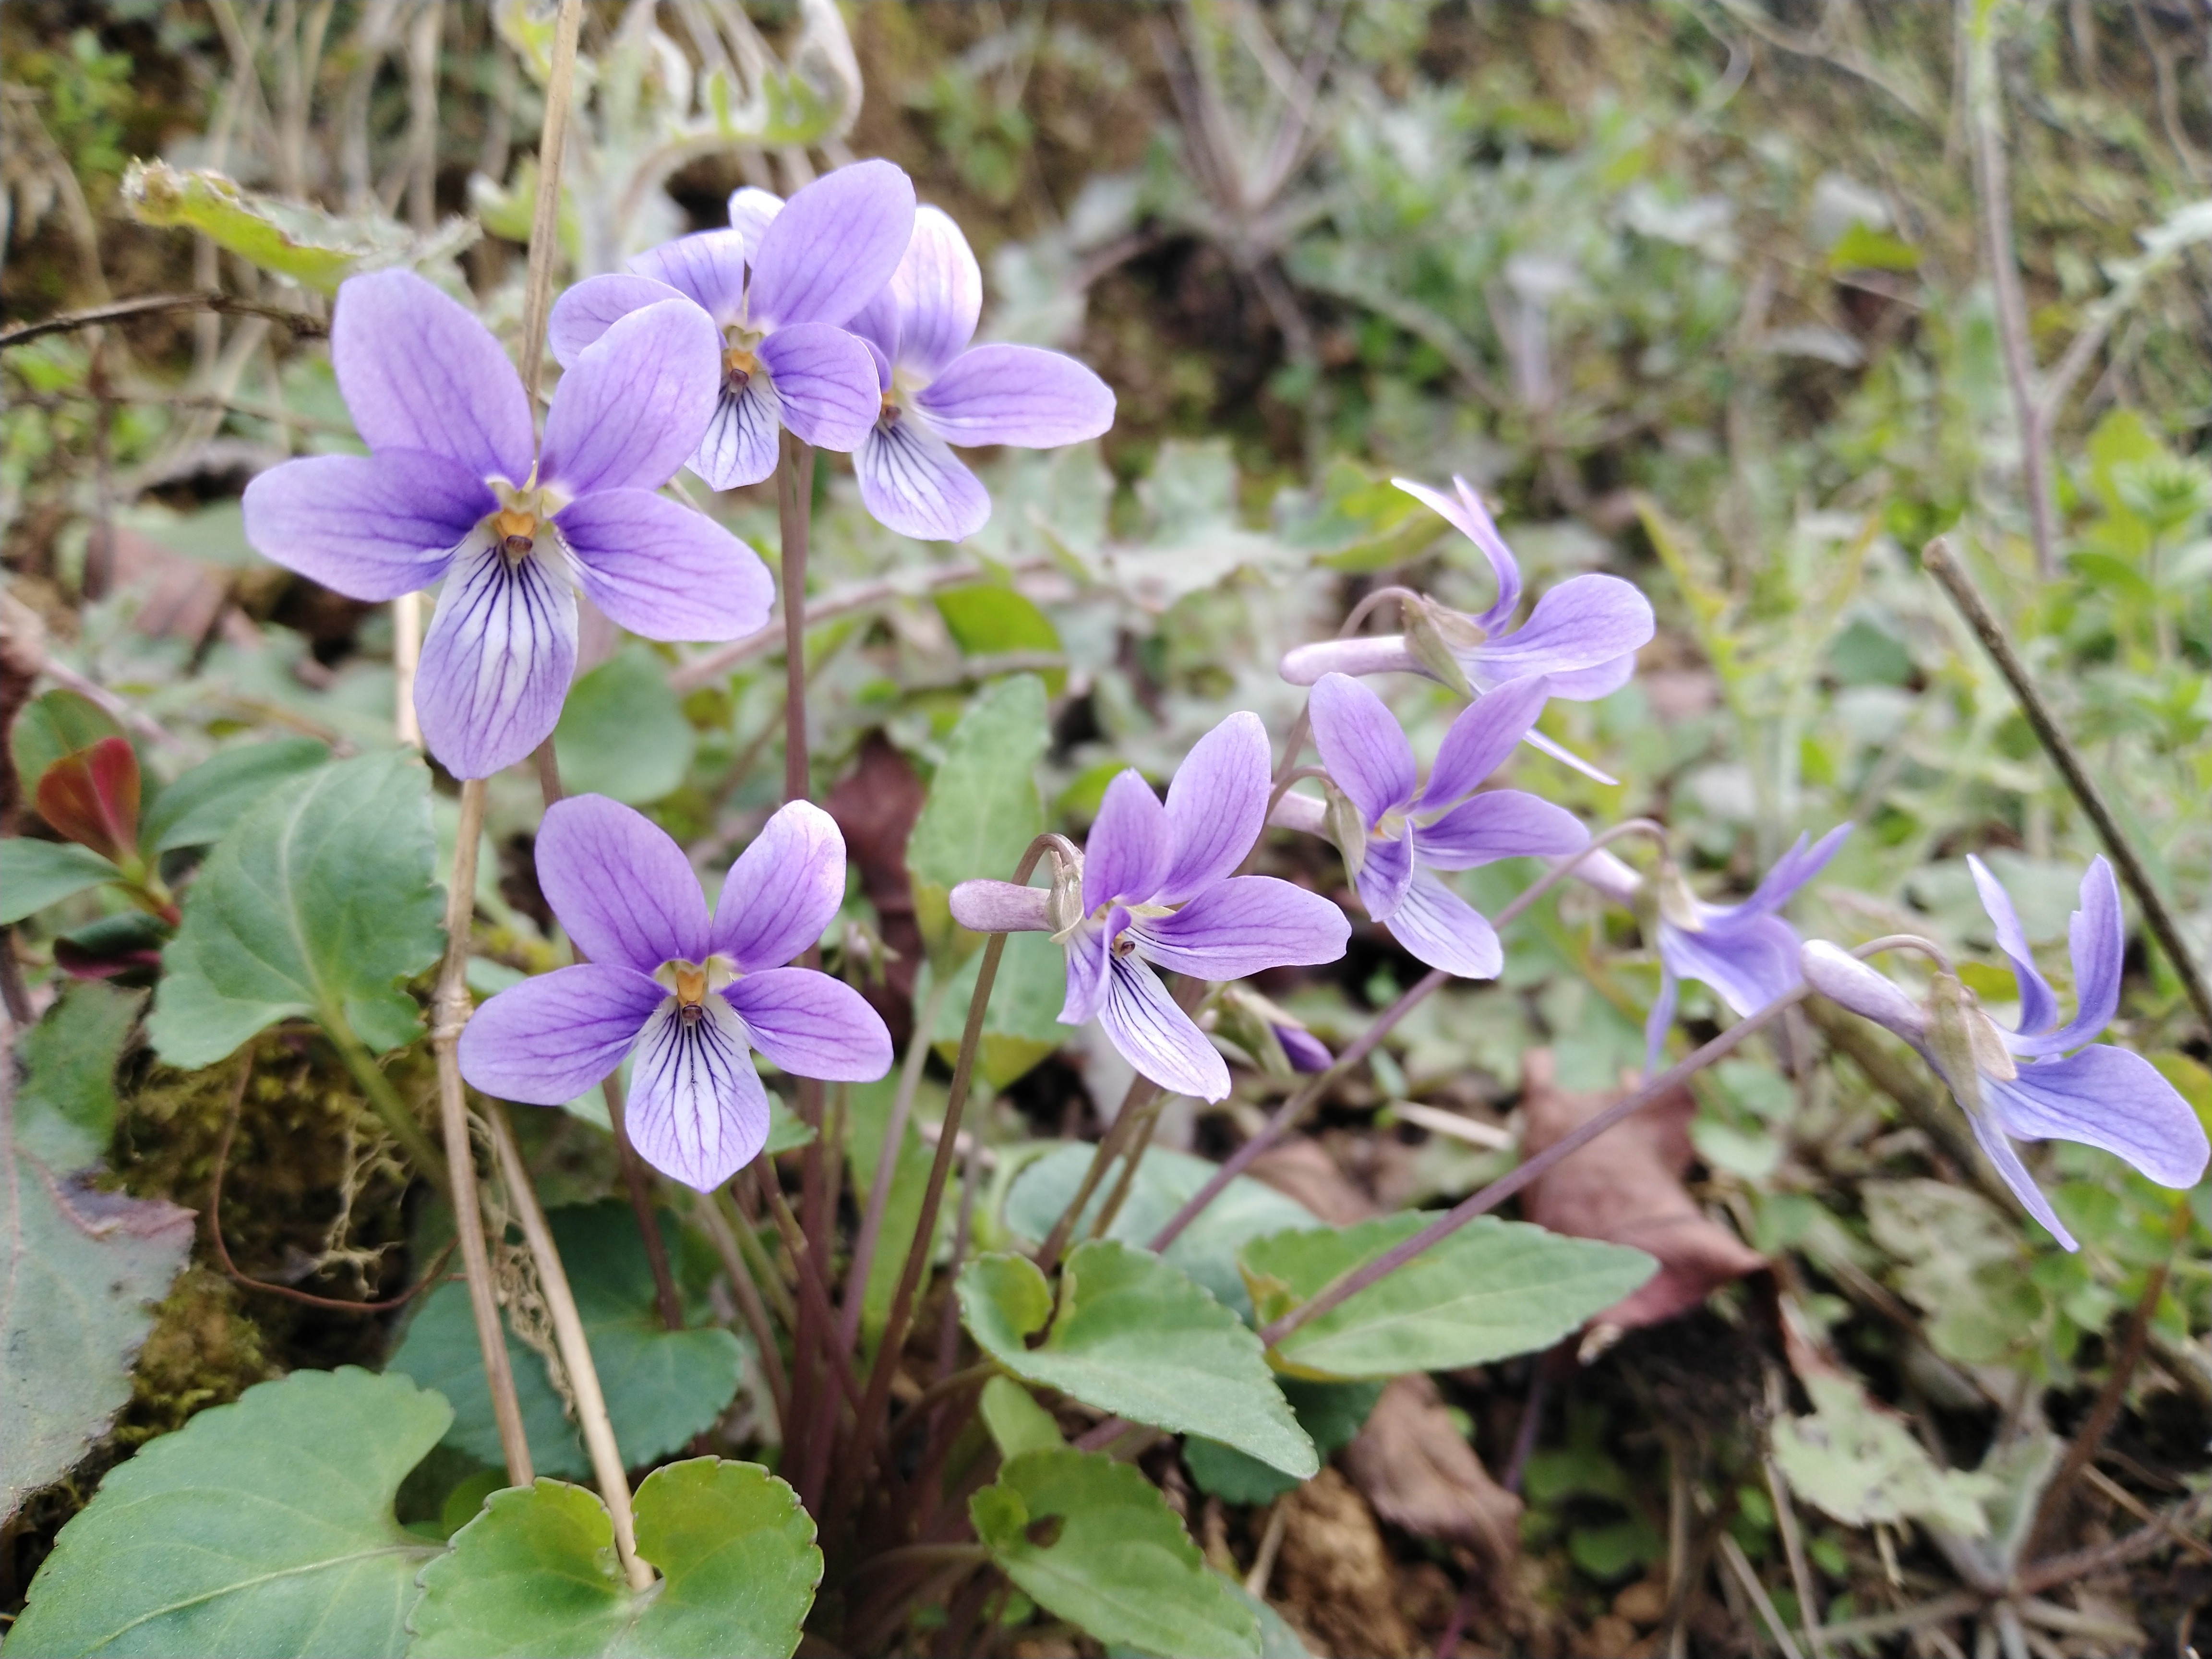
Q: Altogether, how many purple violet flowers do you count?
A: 9